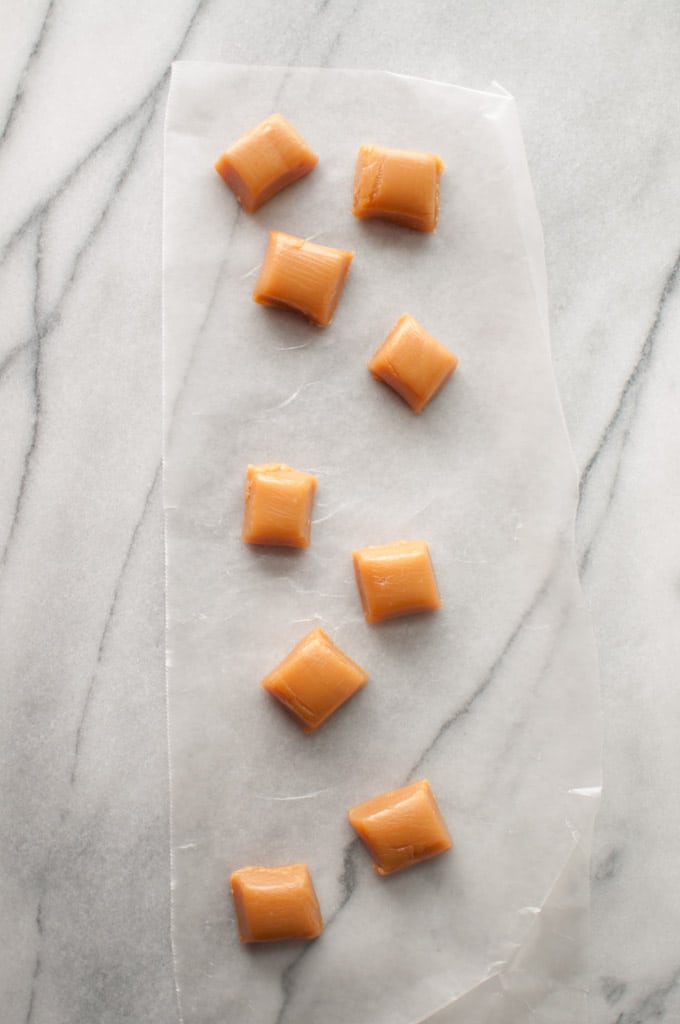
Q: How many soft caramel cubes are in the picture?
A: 9